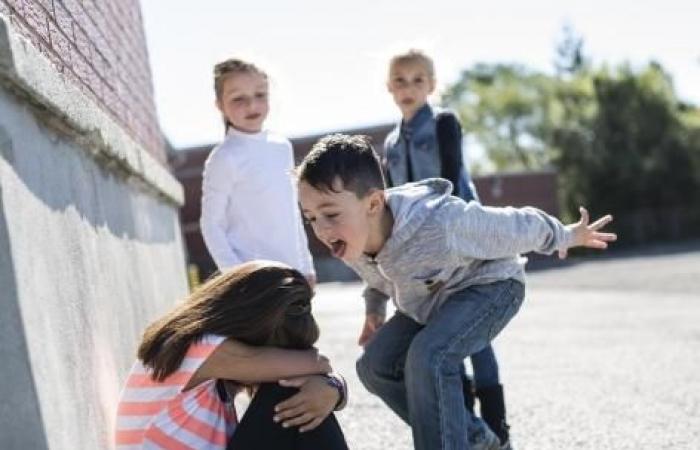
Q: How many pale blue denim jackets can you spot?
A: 1